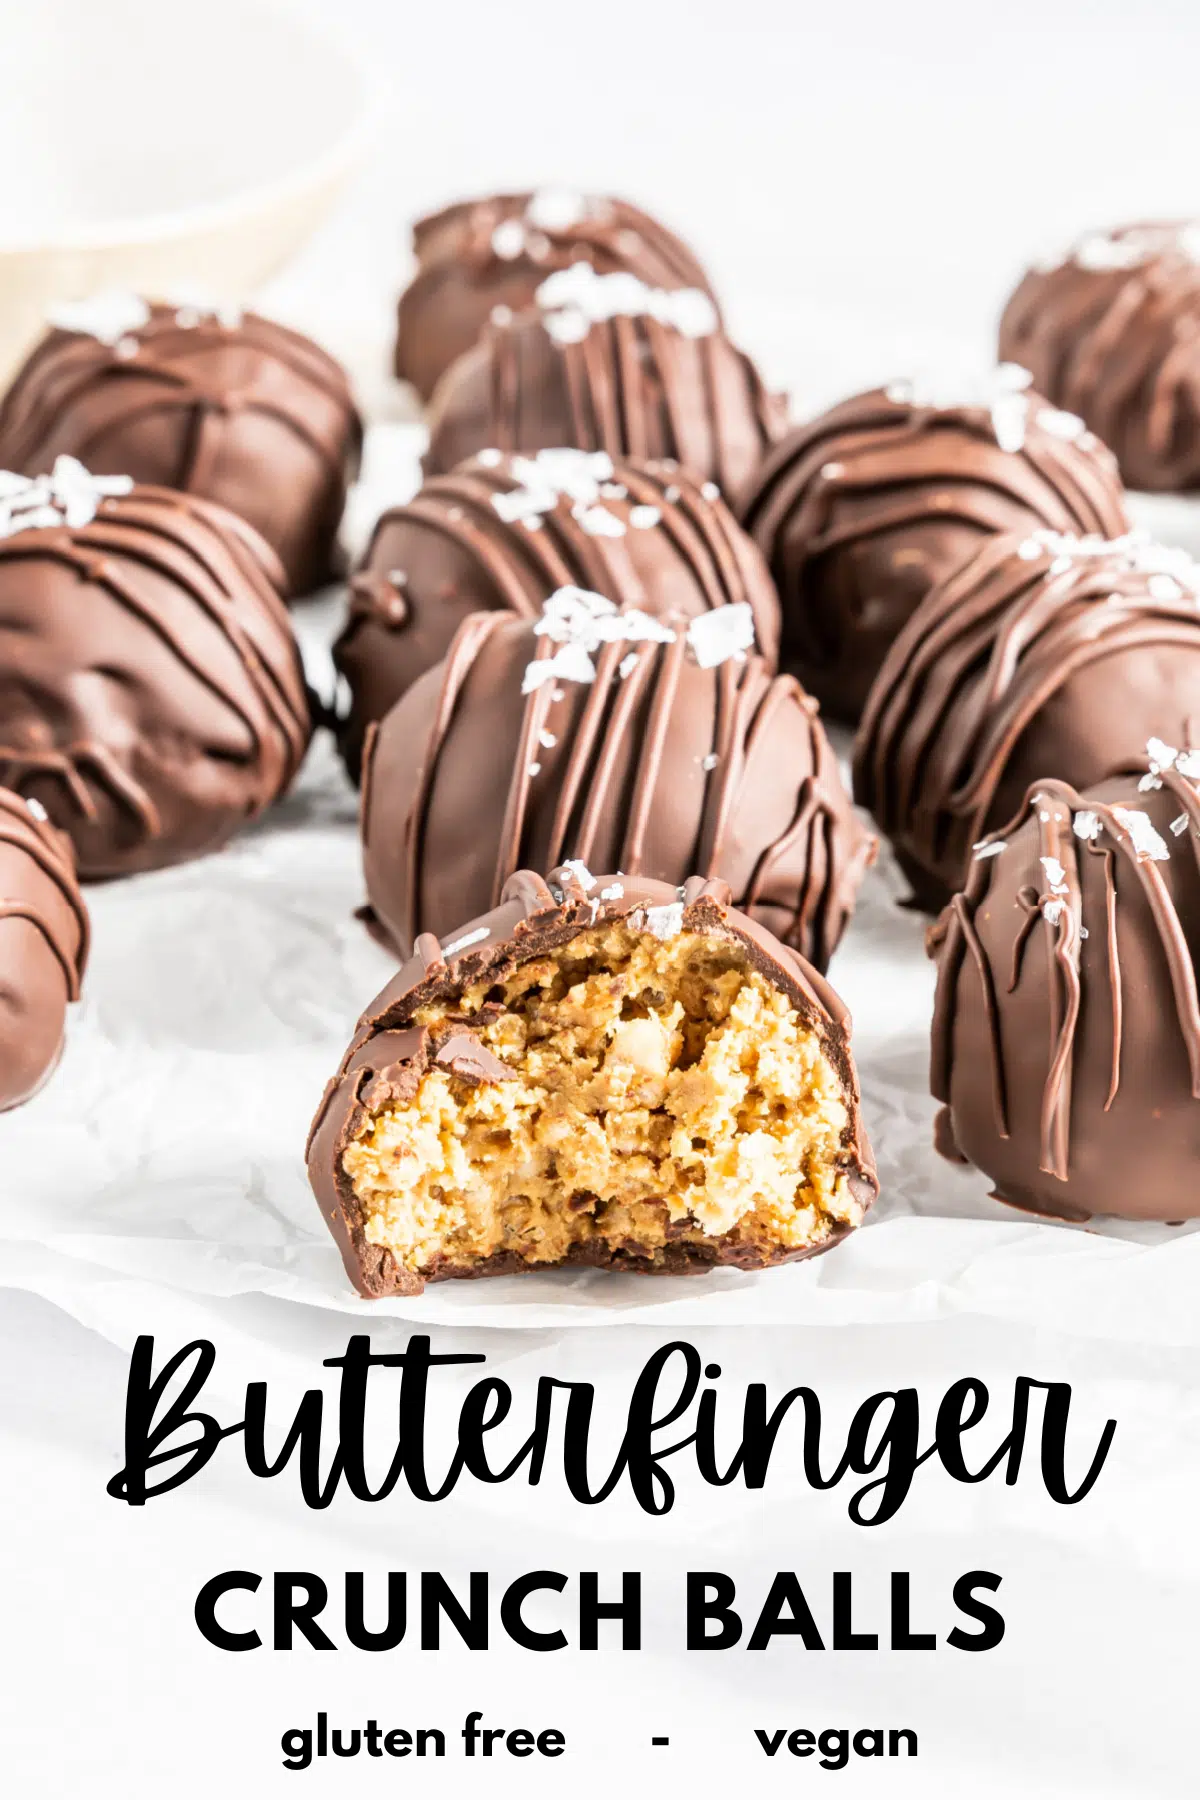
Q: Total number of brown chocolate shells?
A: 12